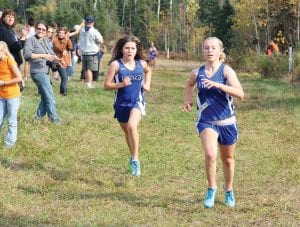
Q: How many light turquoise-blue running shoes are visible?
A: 3